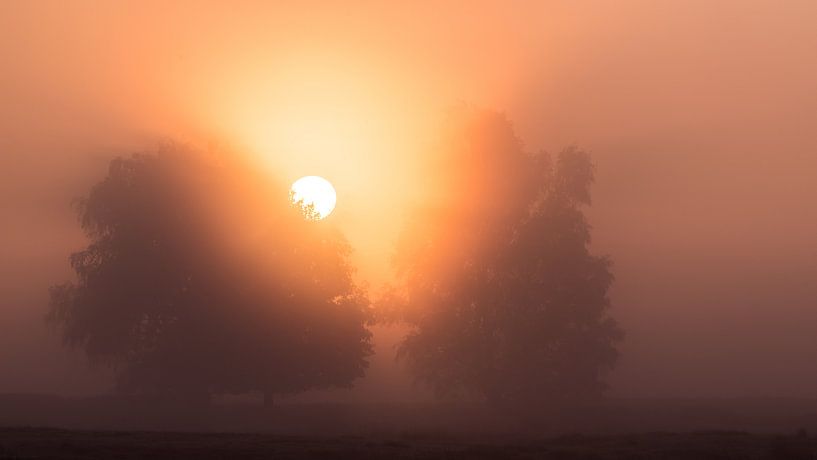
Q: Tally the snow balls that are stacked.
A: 0